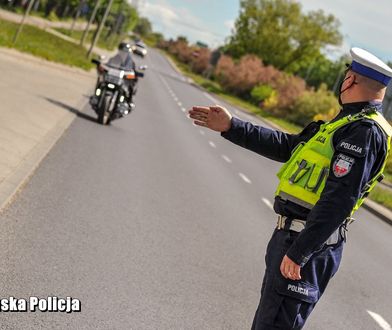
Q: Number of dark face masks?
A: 1